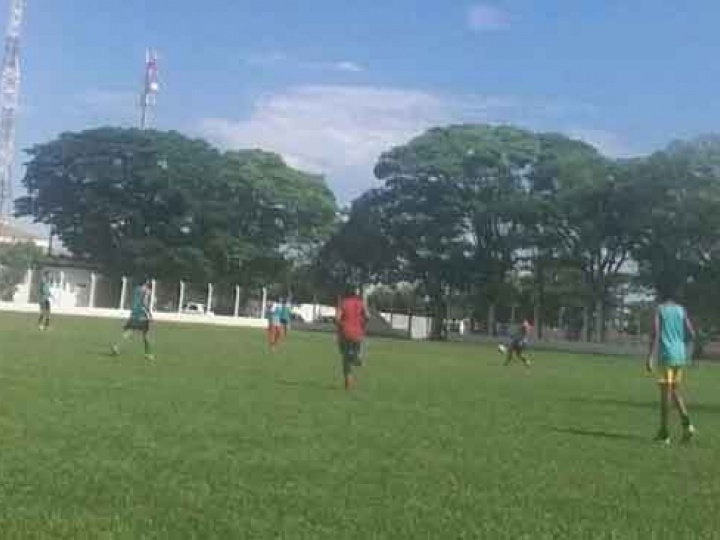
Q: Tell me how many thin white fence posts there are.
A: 9